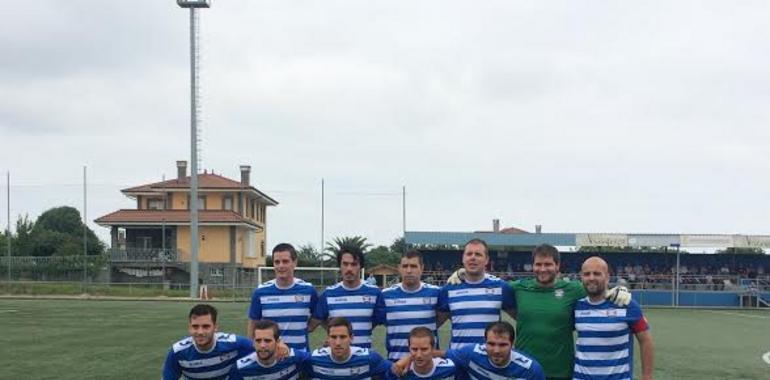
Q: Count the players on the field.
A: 11